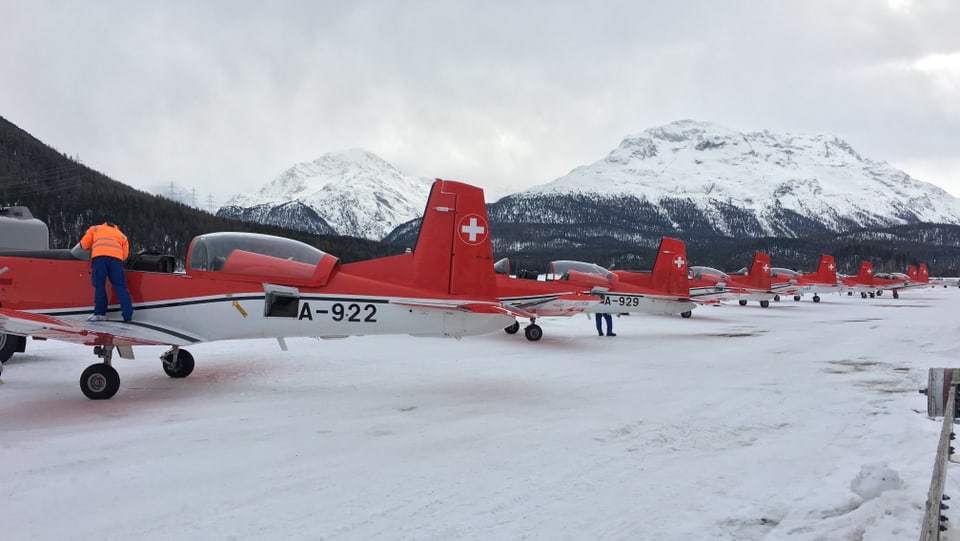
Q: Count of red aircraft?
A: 7